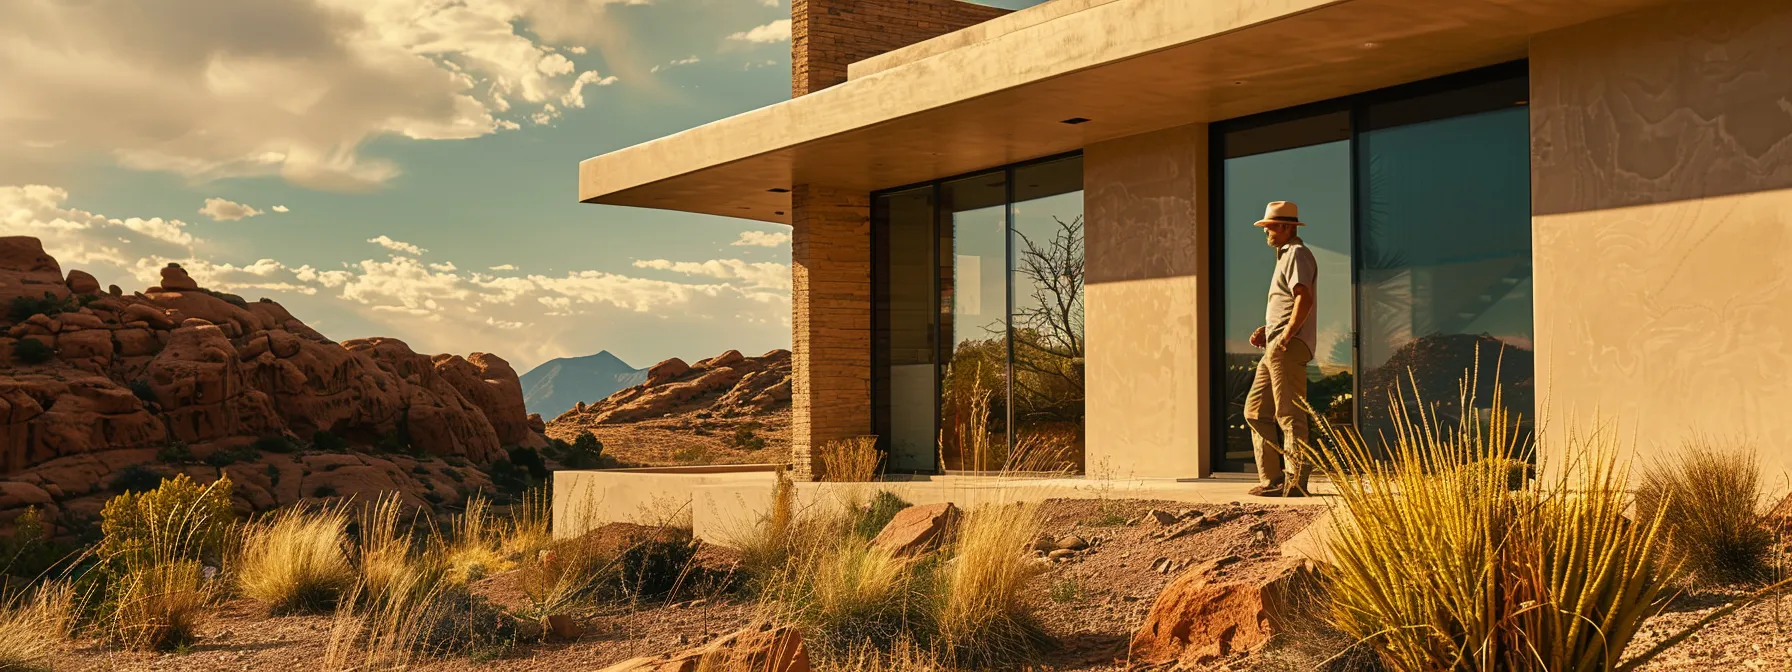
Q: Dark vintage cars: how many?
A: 0